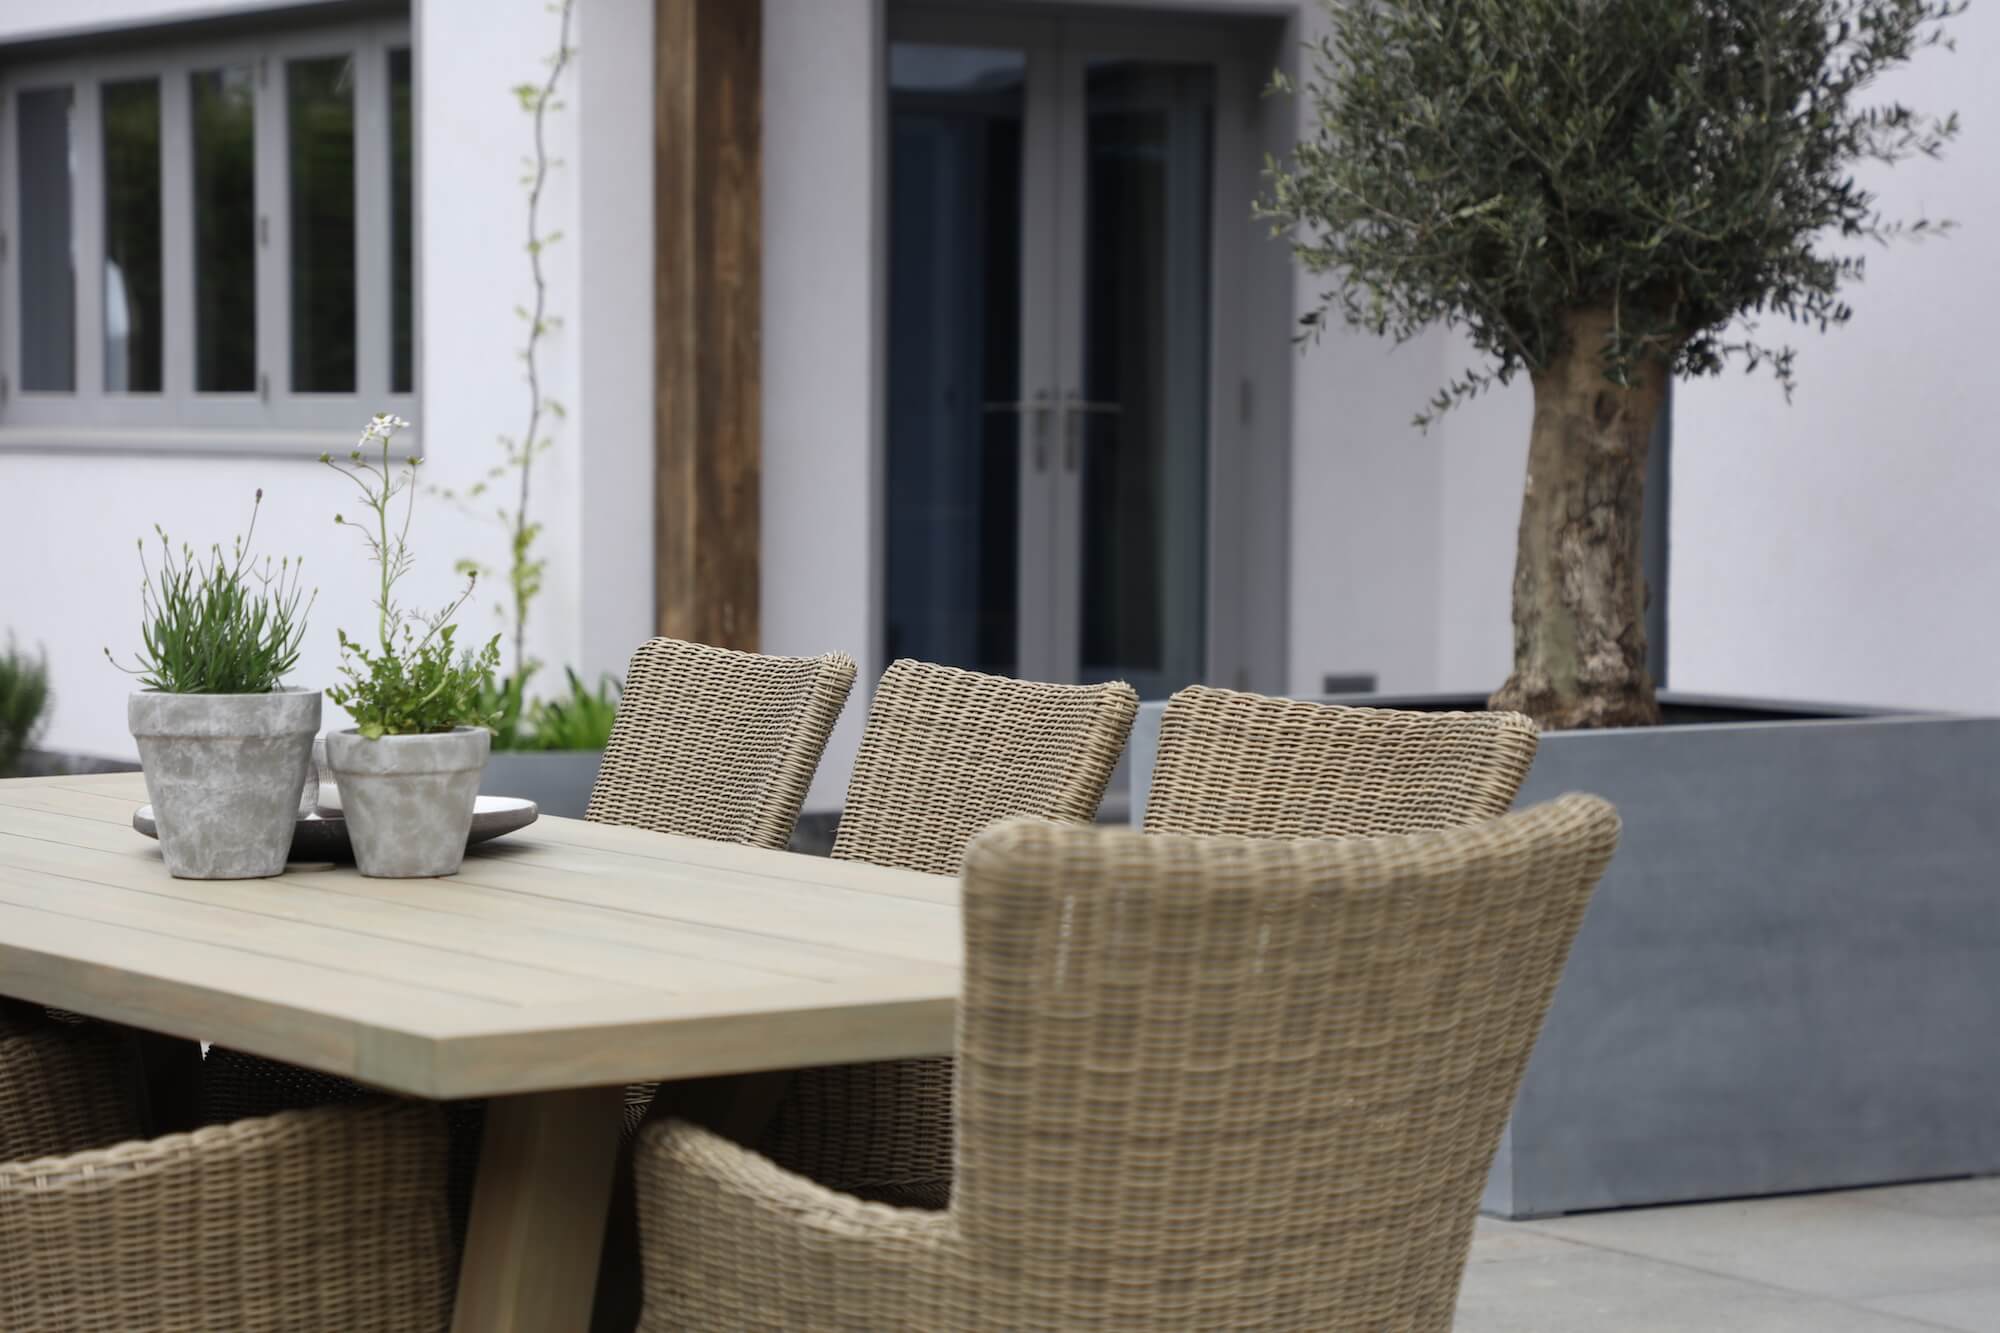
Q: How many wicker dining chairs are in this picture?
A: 5